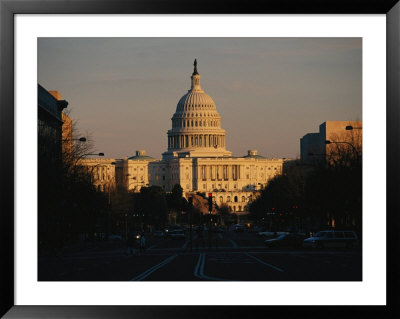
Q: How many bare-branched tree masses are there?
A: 2